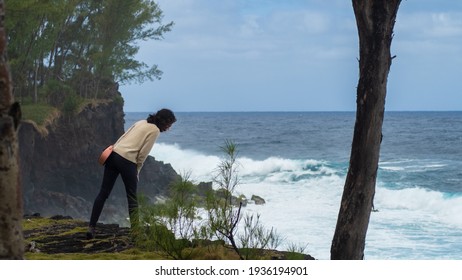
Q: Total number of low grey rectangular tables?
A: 0